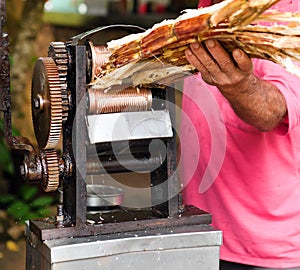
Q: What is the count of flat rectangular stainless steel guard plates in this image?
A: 1